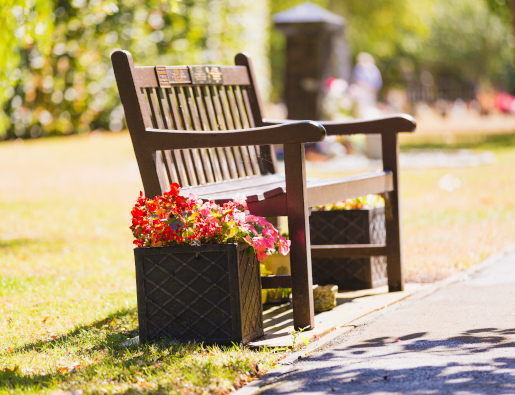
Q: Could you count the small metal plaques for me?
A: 2